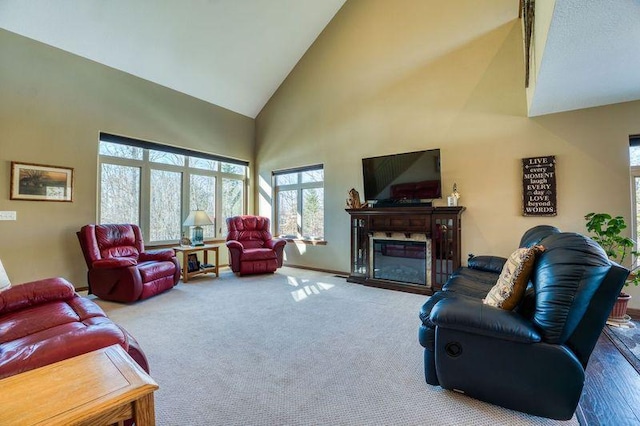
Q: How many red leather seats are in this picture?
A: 3